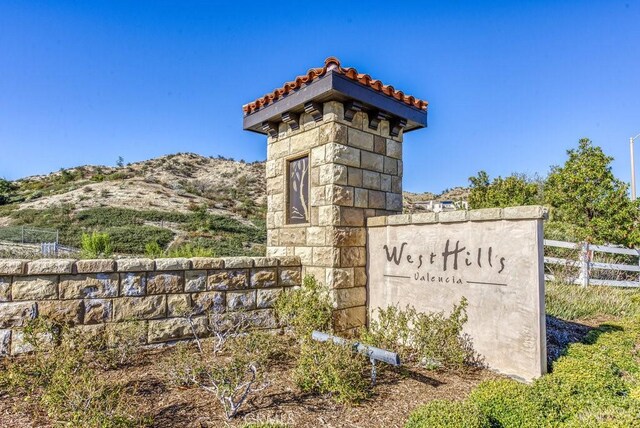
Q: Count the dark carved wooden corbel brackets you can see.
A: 6